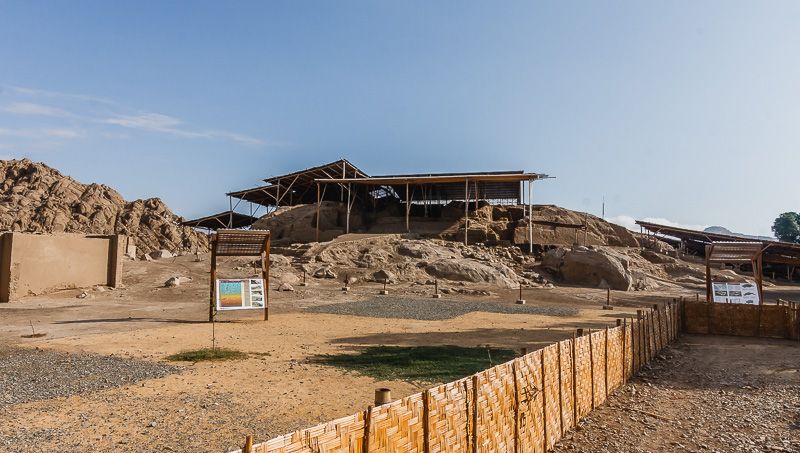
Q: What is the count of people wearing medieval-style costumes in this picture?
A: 0